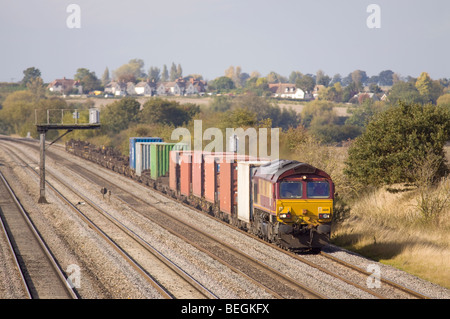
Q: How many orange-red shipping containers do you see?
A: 5